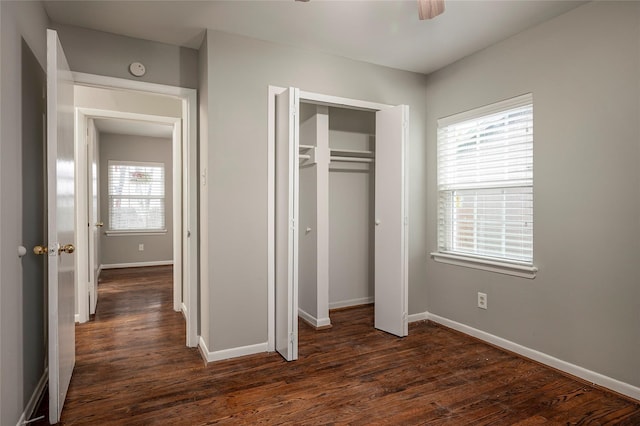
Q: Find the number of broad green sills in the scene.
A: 0